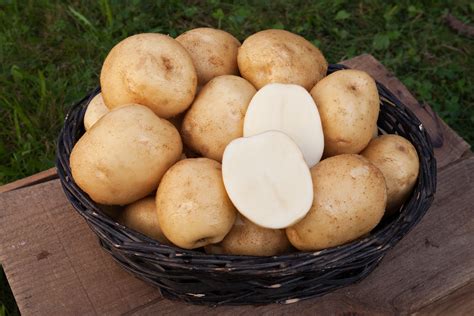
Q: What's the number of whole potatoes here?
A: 12